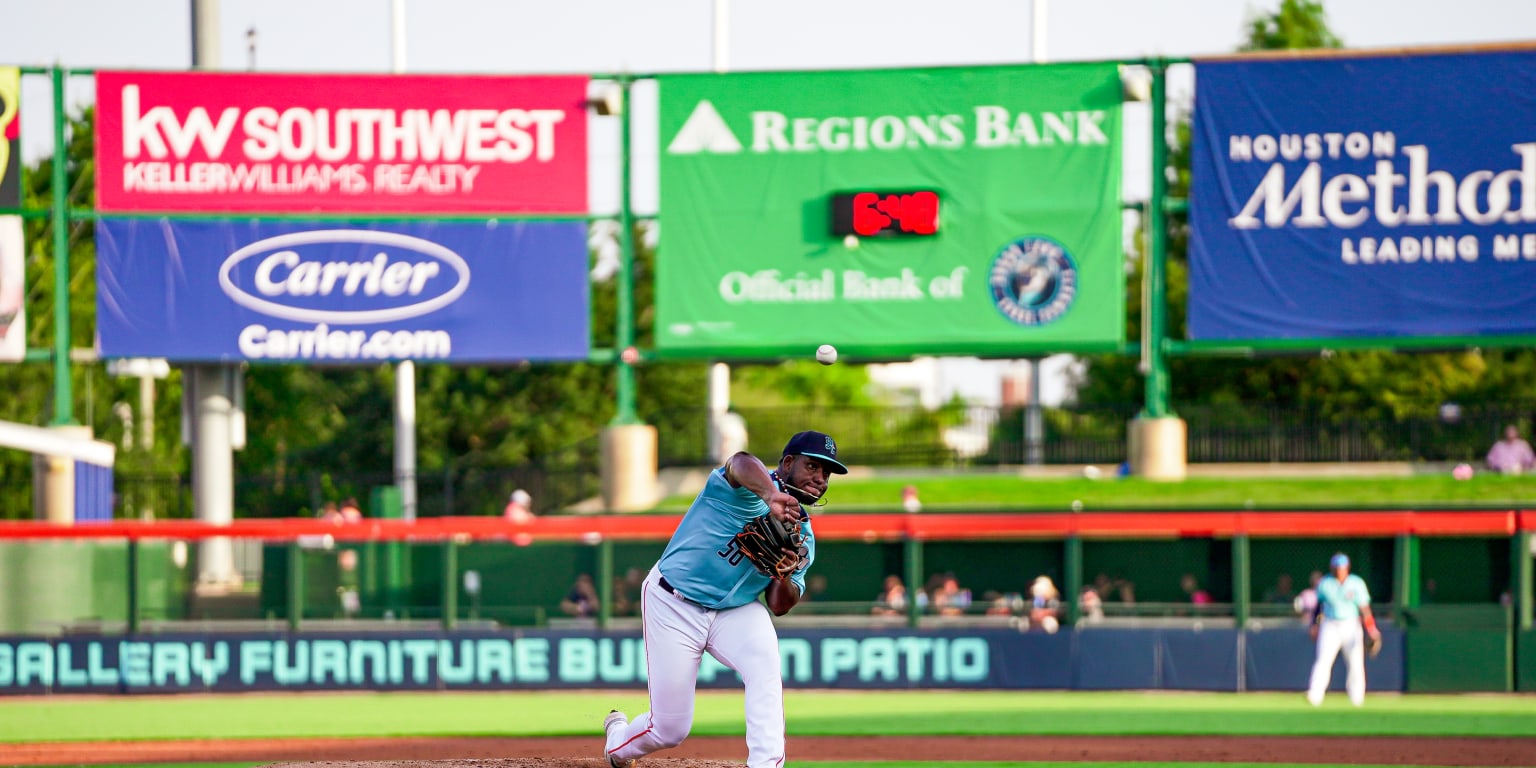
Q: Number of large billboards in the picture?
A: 4